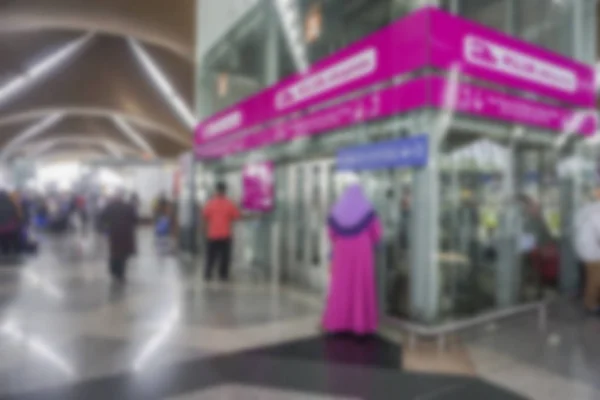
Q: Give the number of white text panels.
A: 3